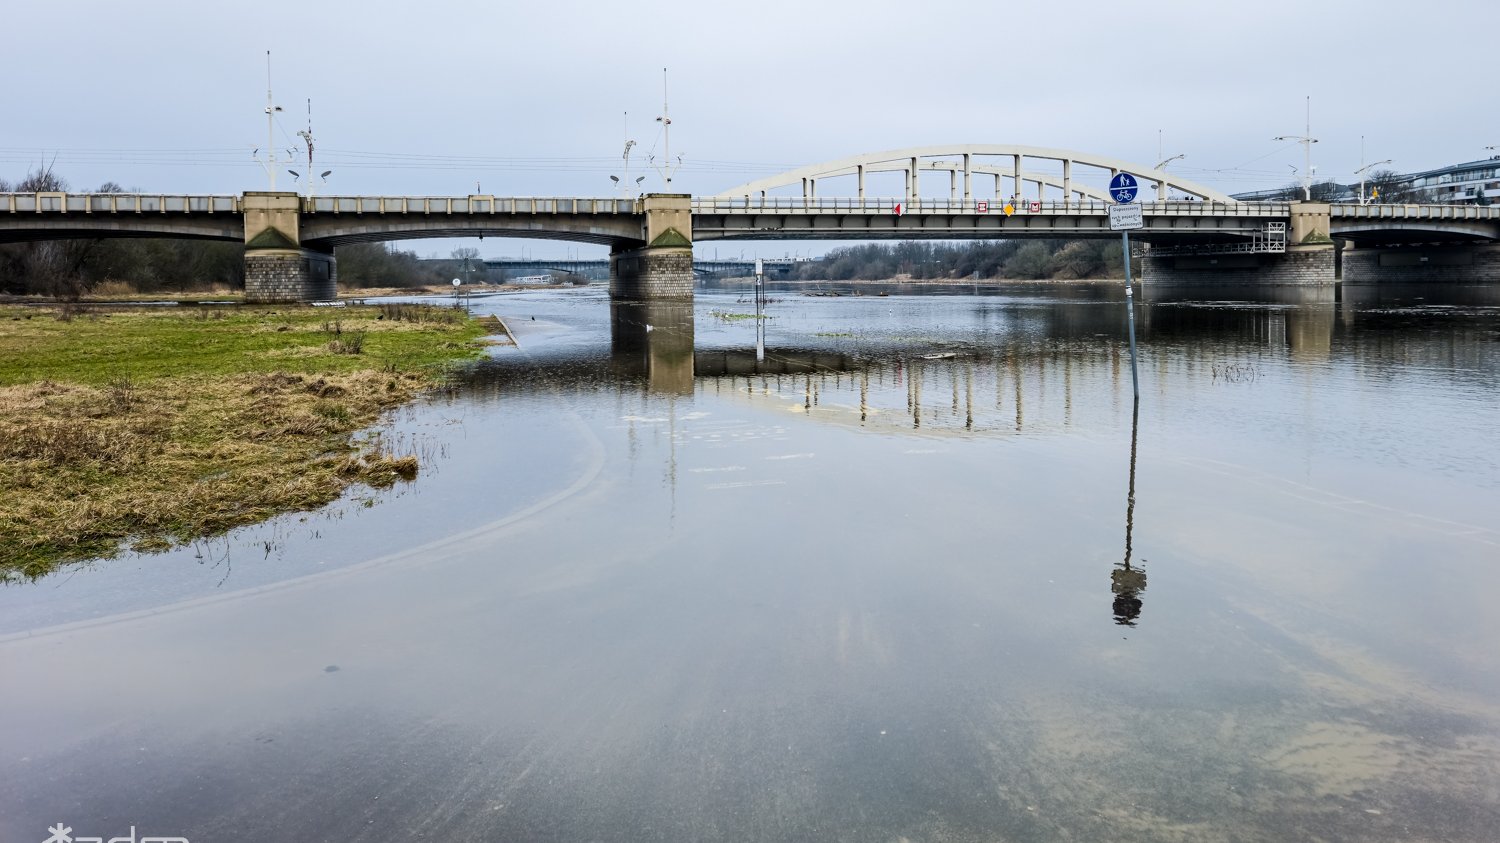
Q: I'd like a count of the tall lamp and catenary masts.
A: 7